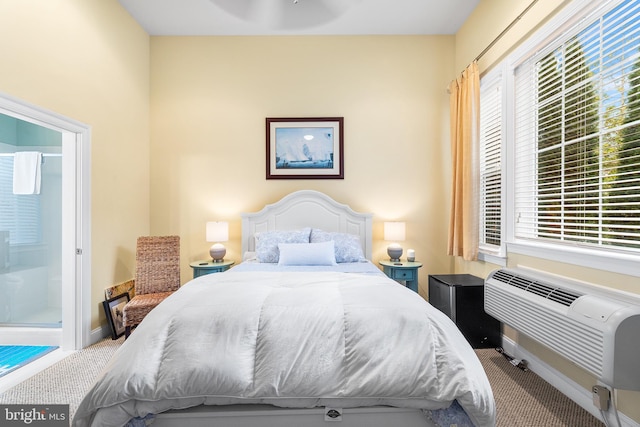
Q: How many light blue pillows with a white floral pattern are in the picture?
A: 2